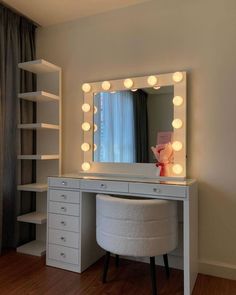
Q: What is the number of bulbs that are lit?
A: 13